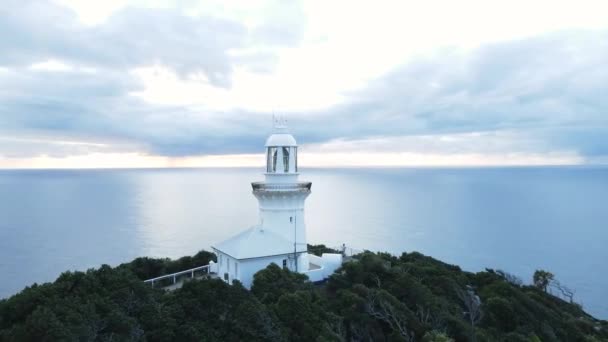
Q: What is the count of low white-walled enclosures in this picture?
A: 1